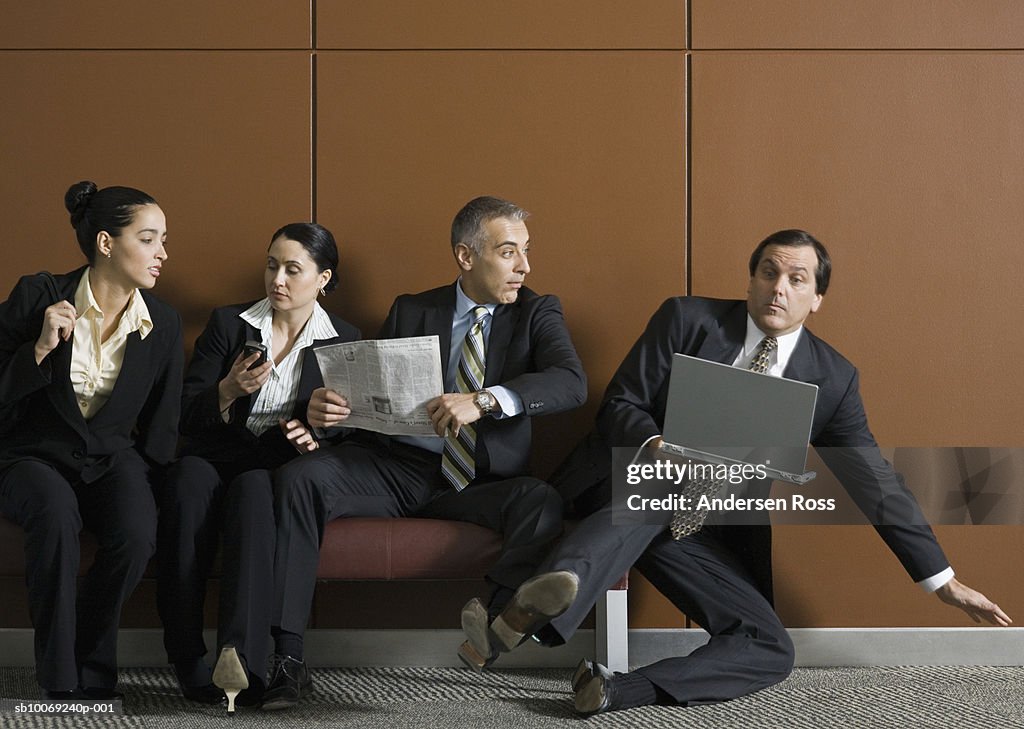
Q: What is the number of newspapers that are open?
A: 1